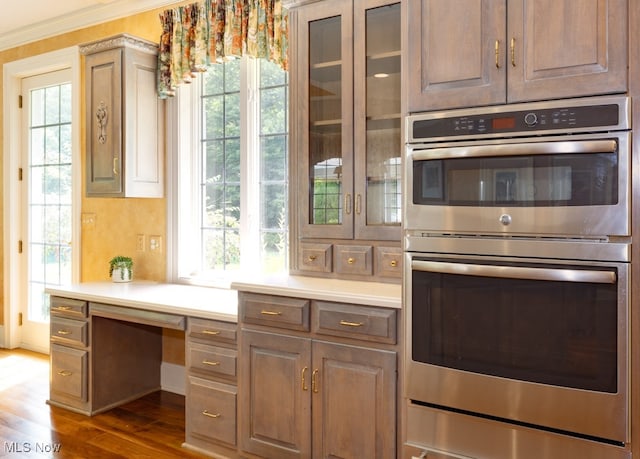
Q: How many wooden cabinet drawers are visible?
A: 12